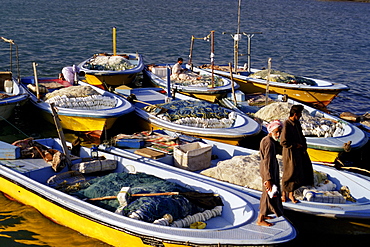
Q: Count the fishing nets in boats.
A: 8